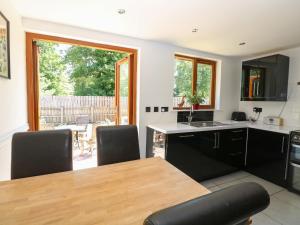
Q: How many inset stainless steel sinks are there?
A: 1